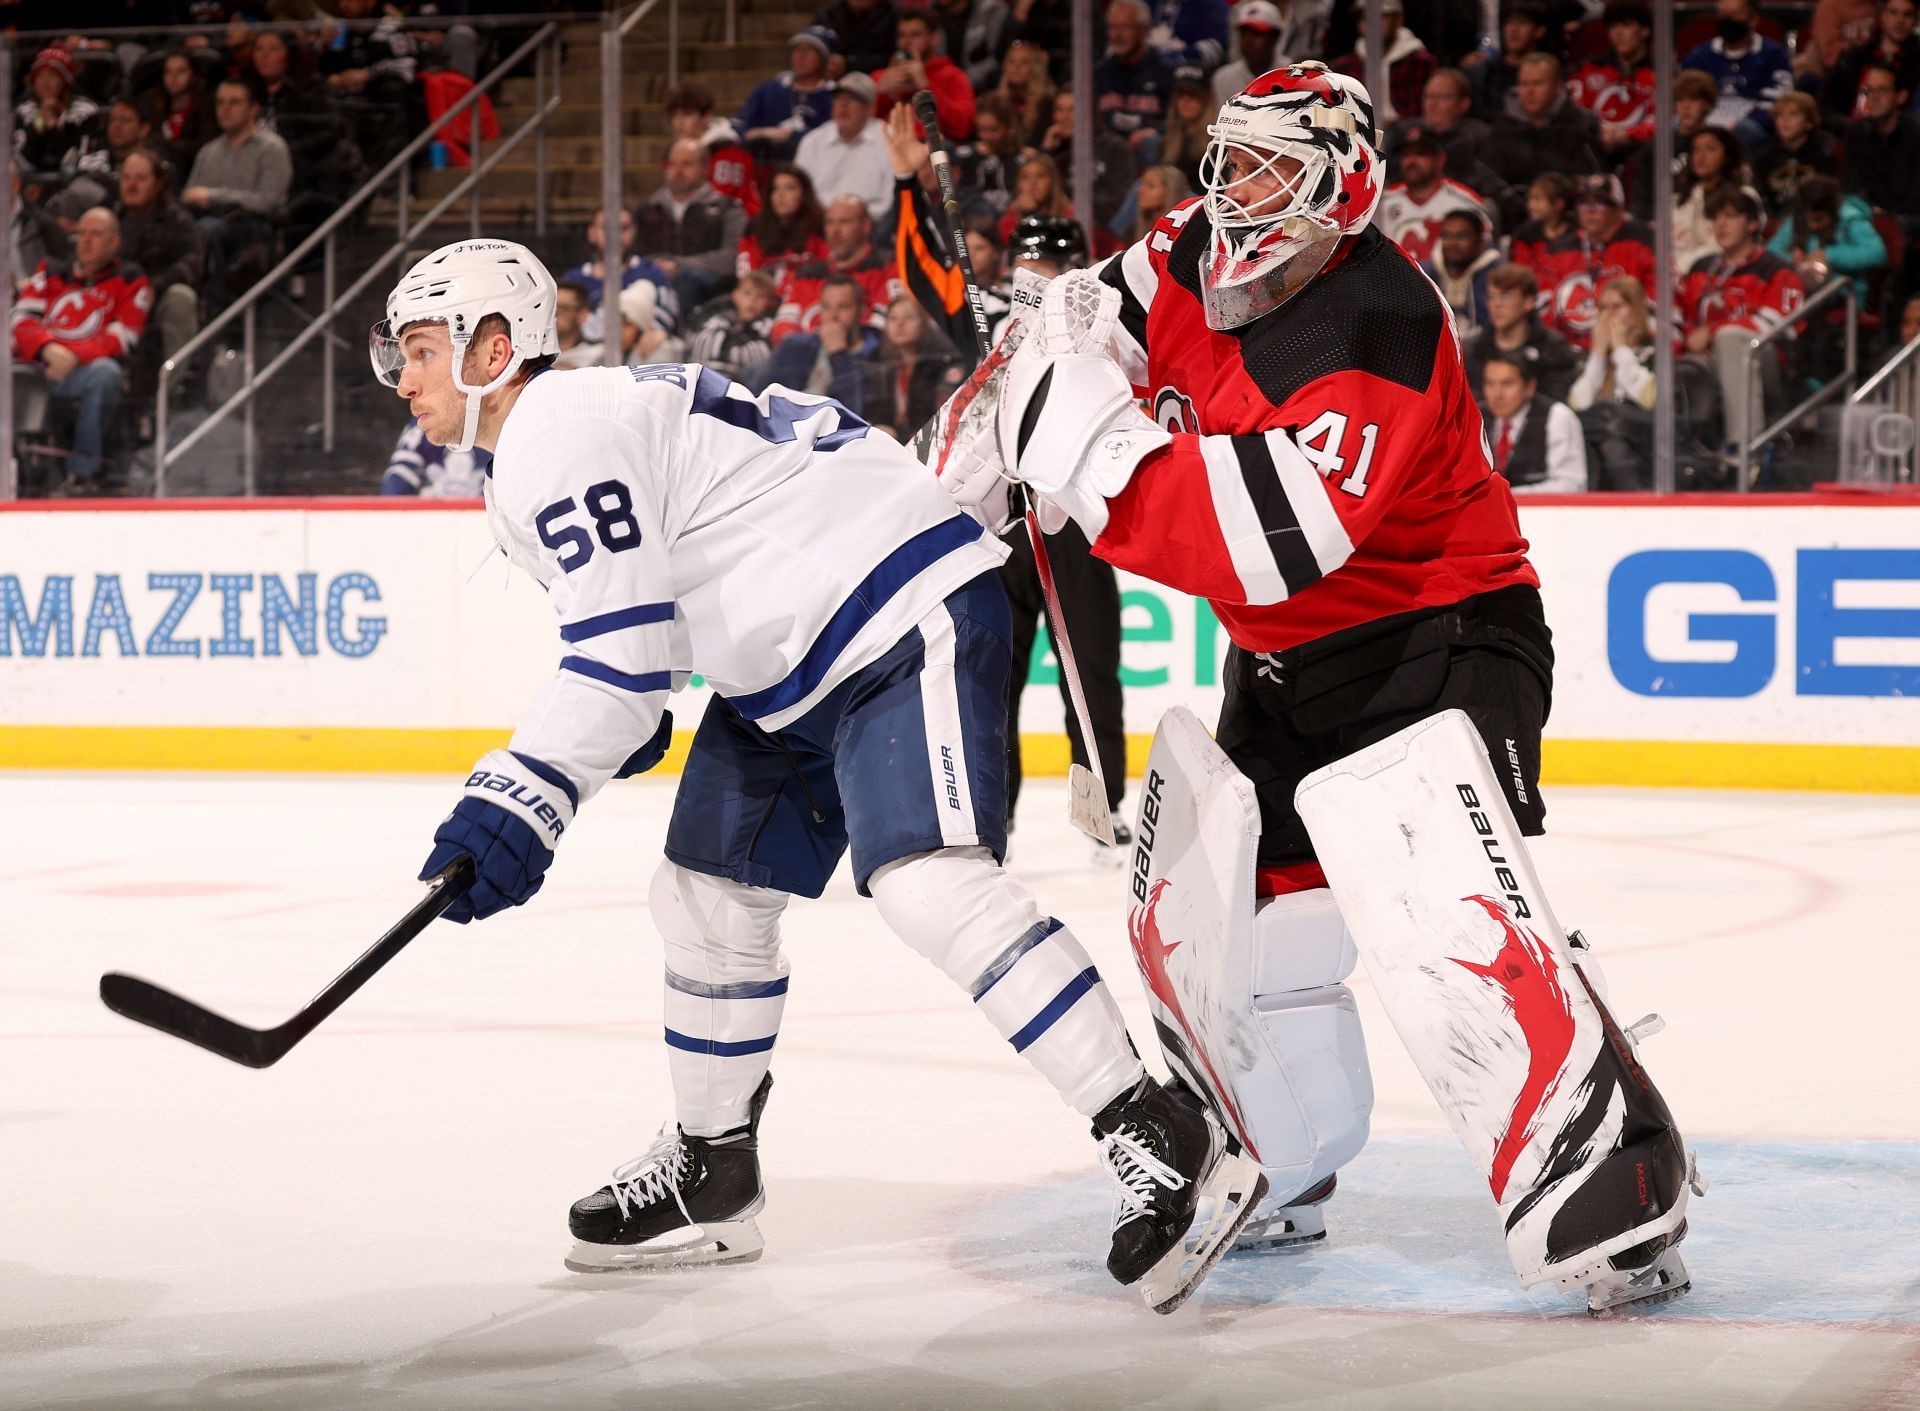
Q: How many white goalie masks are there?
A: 1